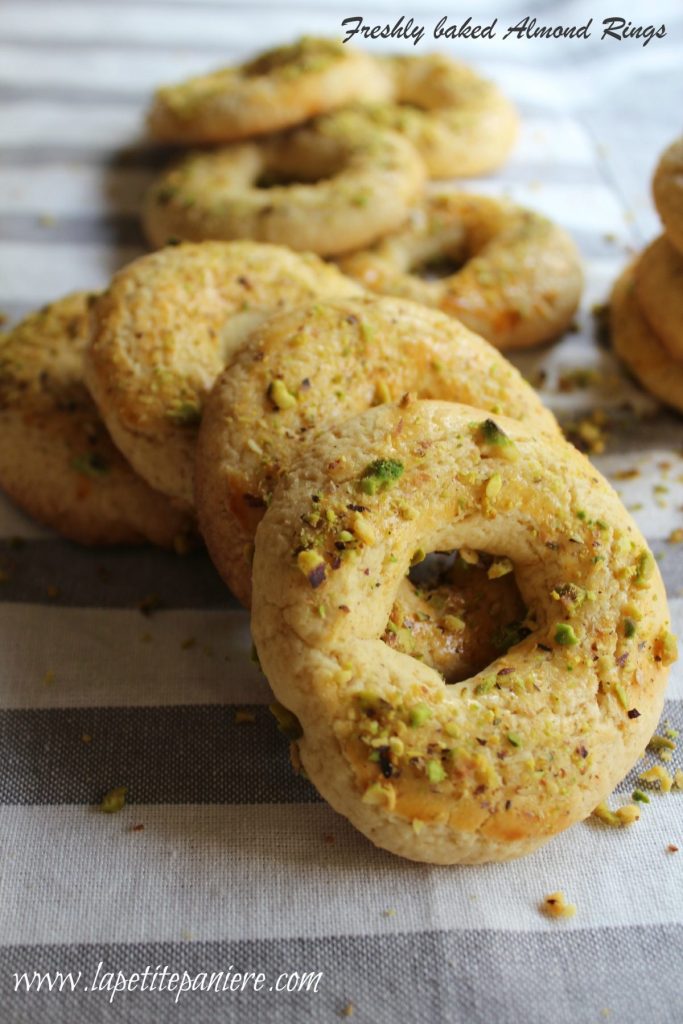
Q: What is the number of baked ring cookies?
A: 11